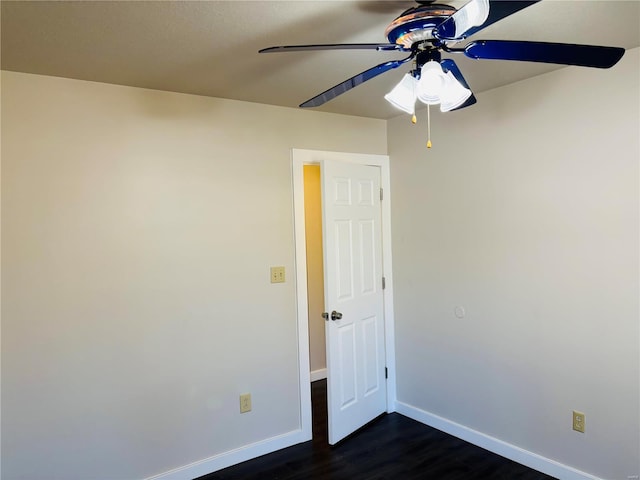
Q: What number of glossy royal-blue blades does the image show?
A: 5